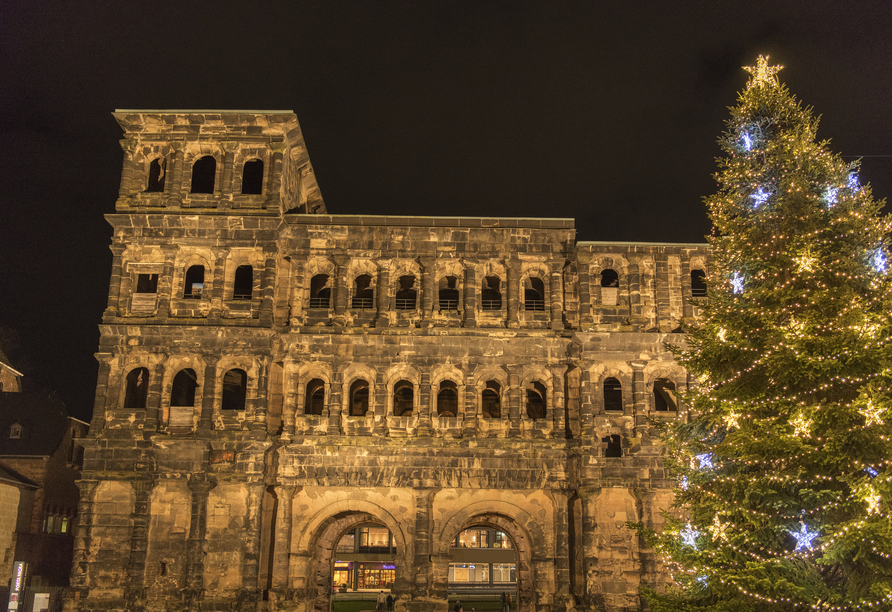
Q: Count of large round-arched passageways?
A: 2